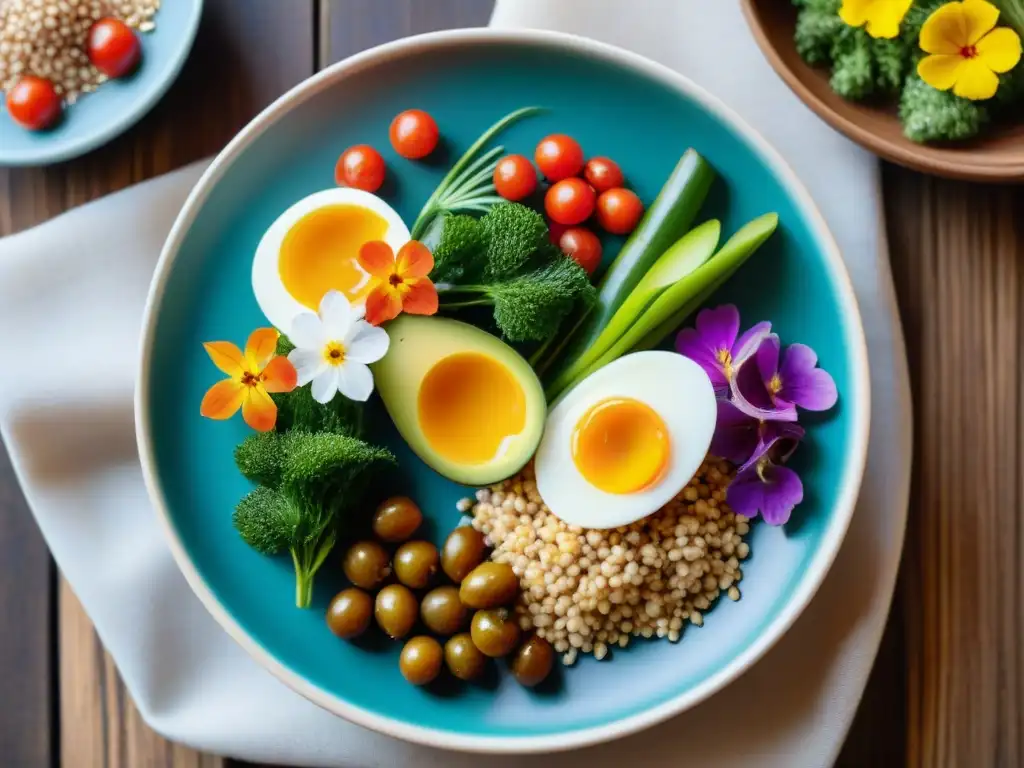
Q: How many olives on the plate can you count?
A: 12